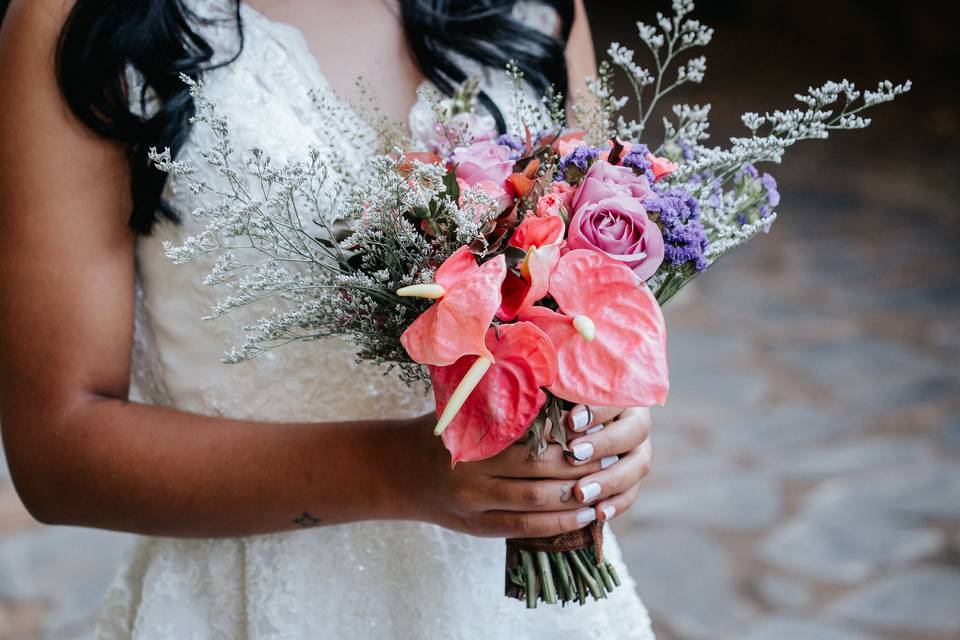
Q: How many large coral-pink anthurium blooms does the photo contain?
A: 3